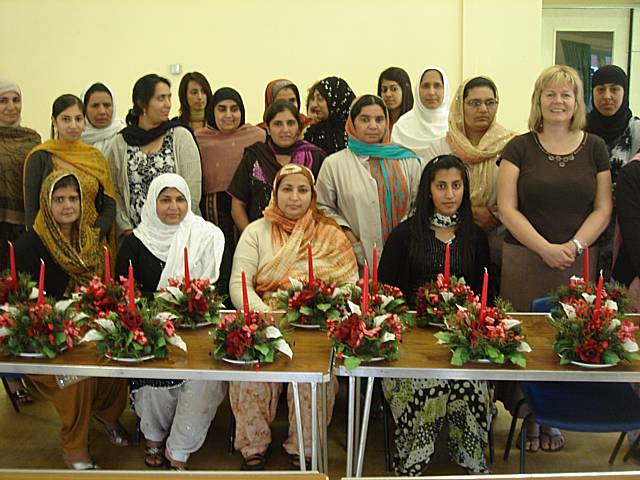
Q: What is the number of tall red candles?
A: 13